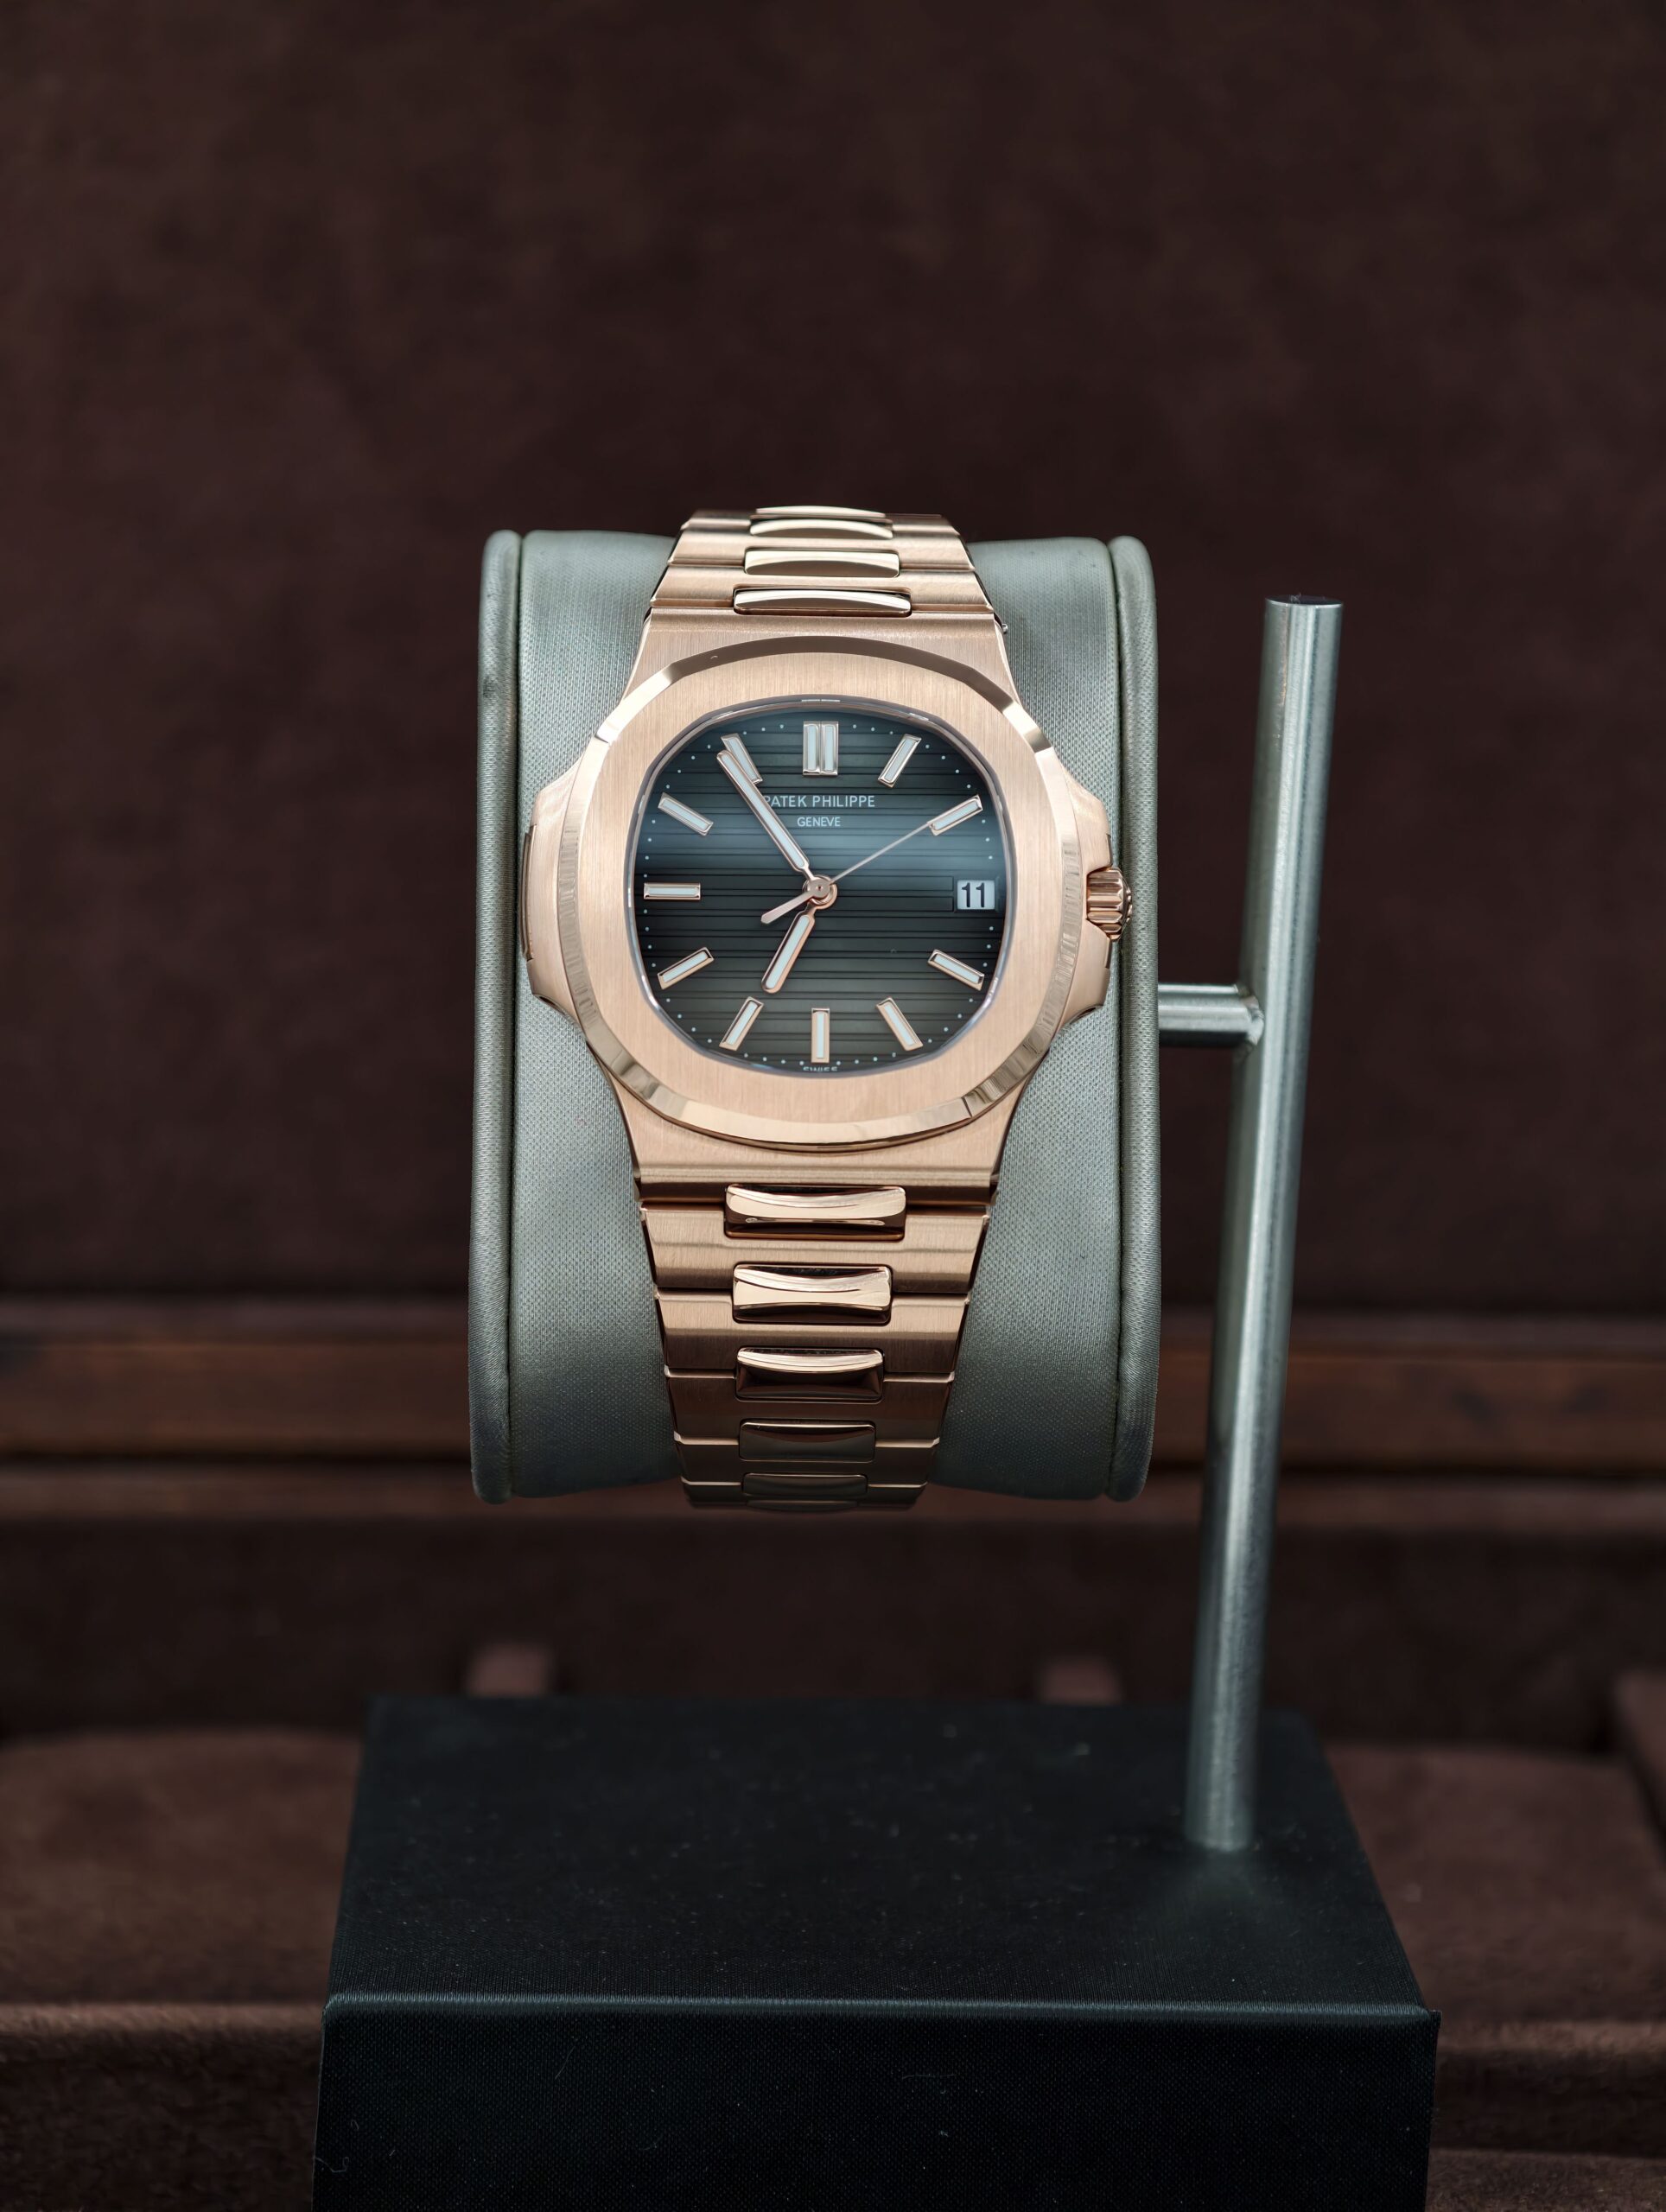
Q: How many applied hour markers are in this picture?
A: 11